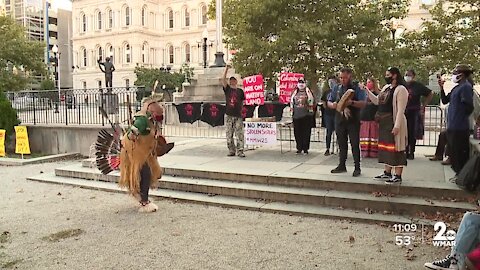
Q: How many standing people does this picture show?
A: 9